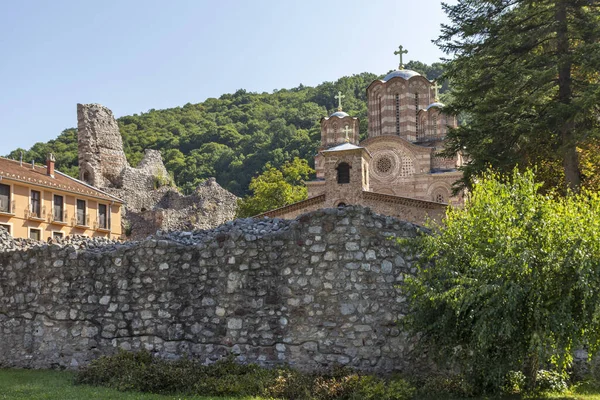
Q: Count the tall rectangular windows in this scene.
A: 5